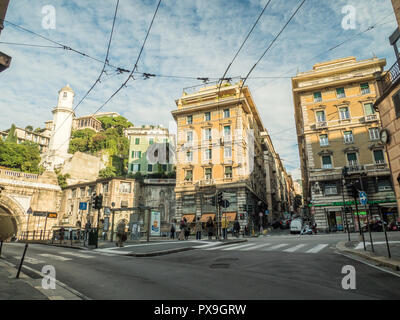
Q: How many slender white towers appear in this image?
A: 1